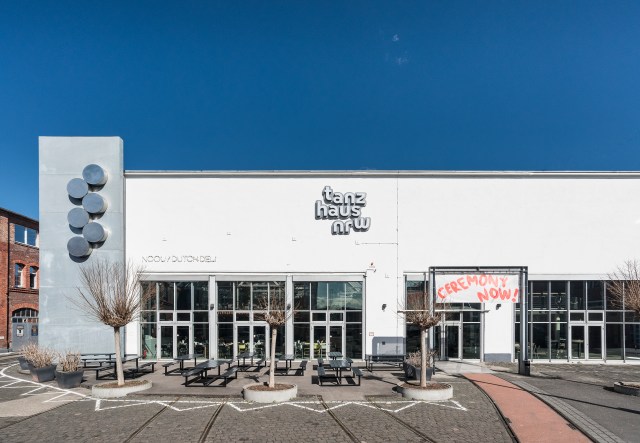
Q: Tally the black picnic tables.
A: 9